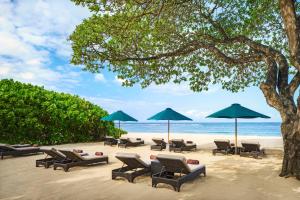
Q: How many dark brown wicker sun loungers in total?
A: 12